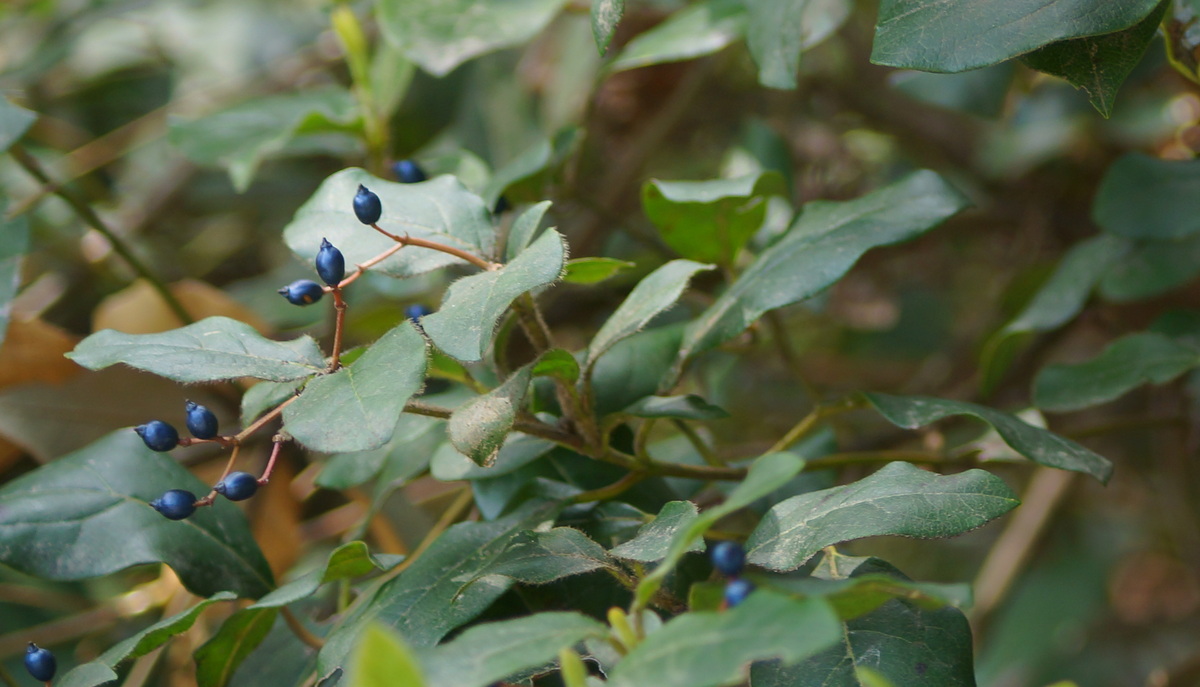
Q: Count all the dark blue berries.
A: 12